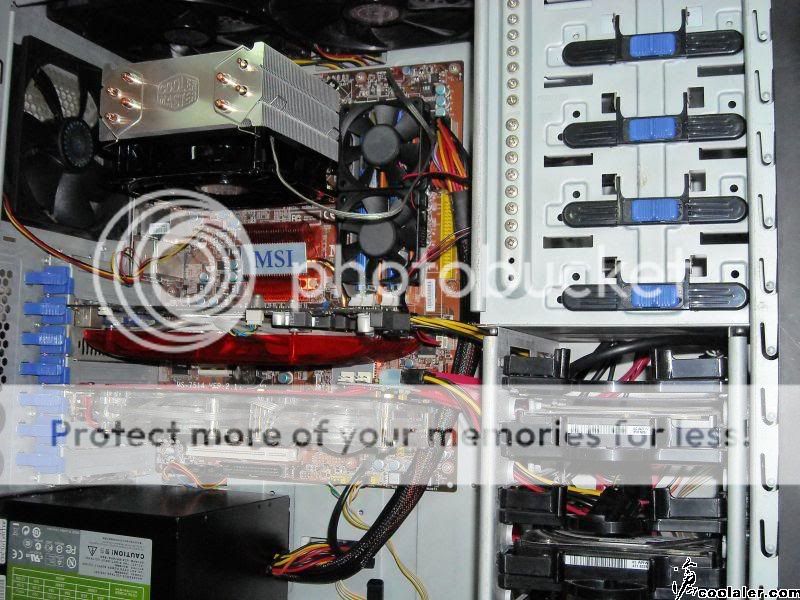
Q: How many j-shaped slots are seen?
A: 9